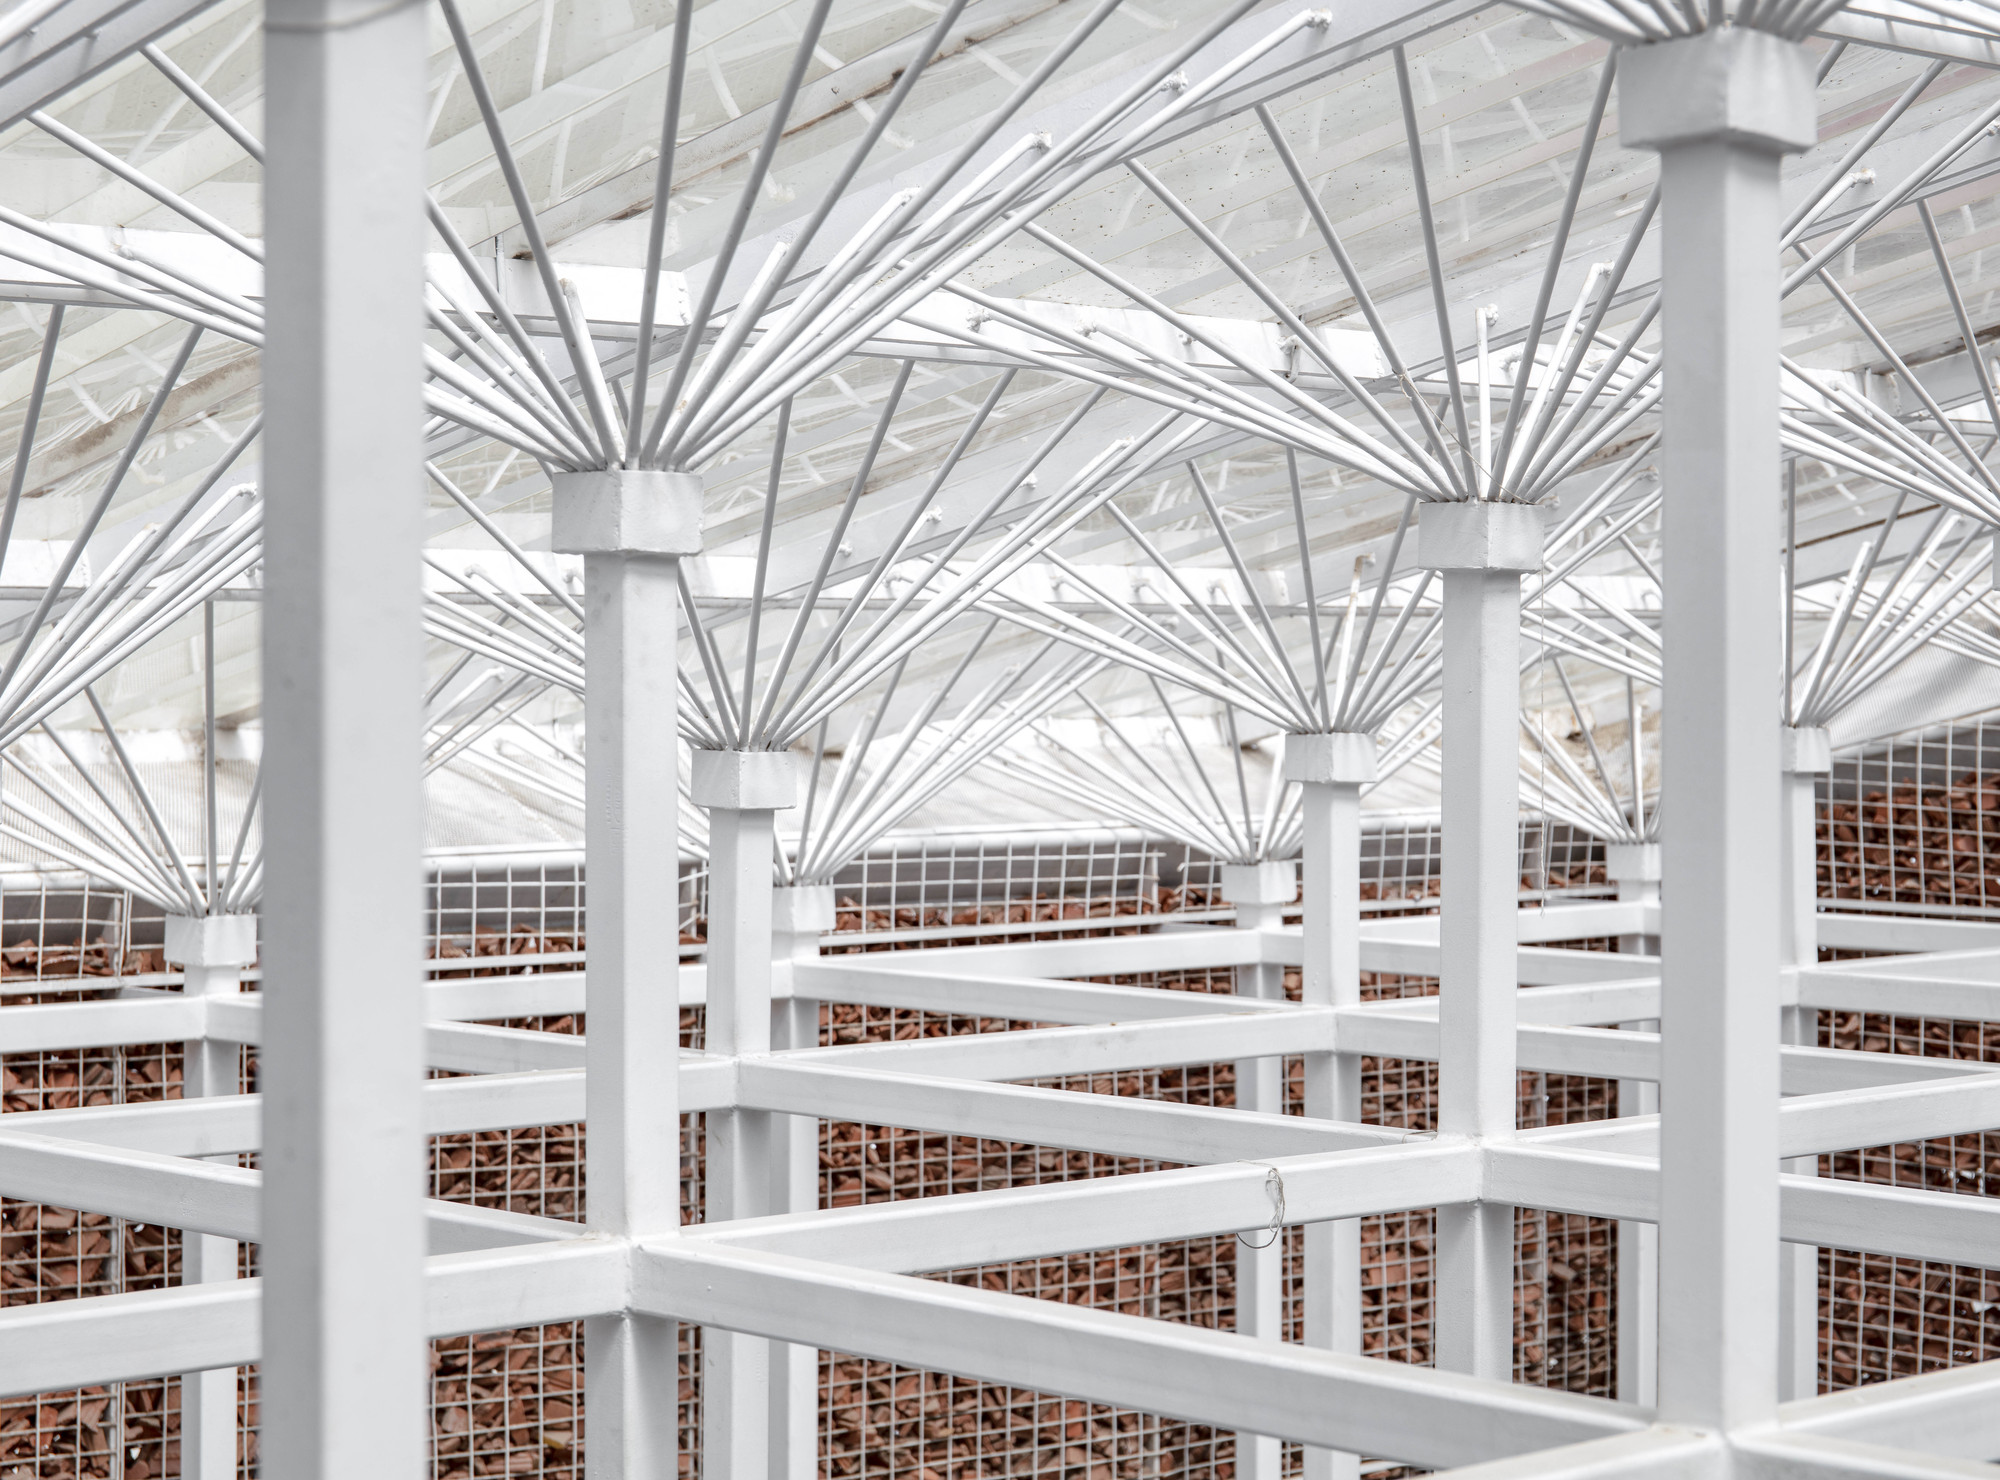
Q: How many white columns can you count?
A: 11